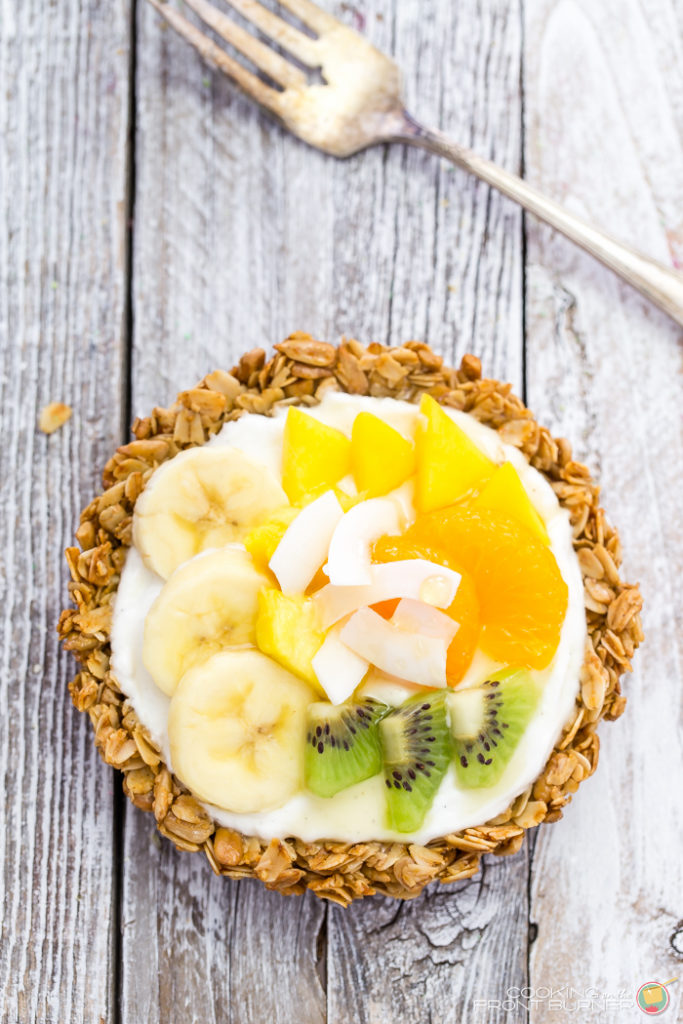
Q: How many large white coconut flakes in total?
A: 6